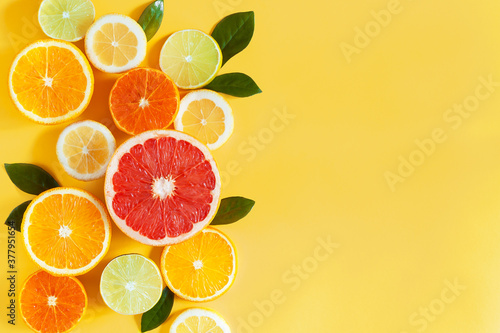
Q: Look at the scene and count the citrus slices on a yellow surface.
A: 13